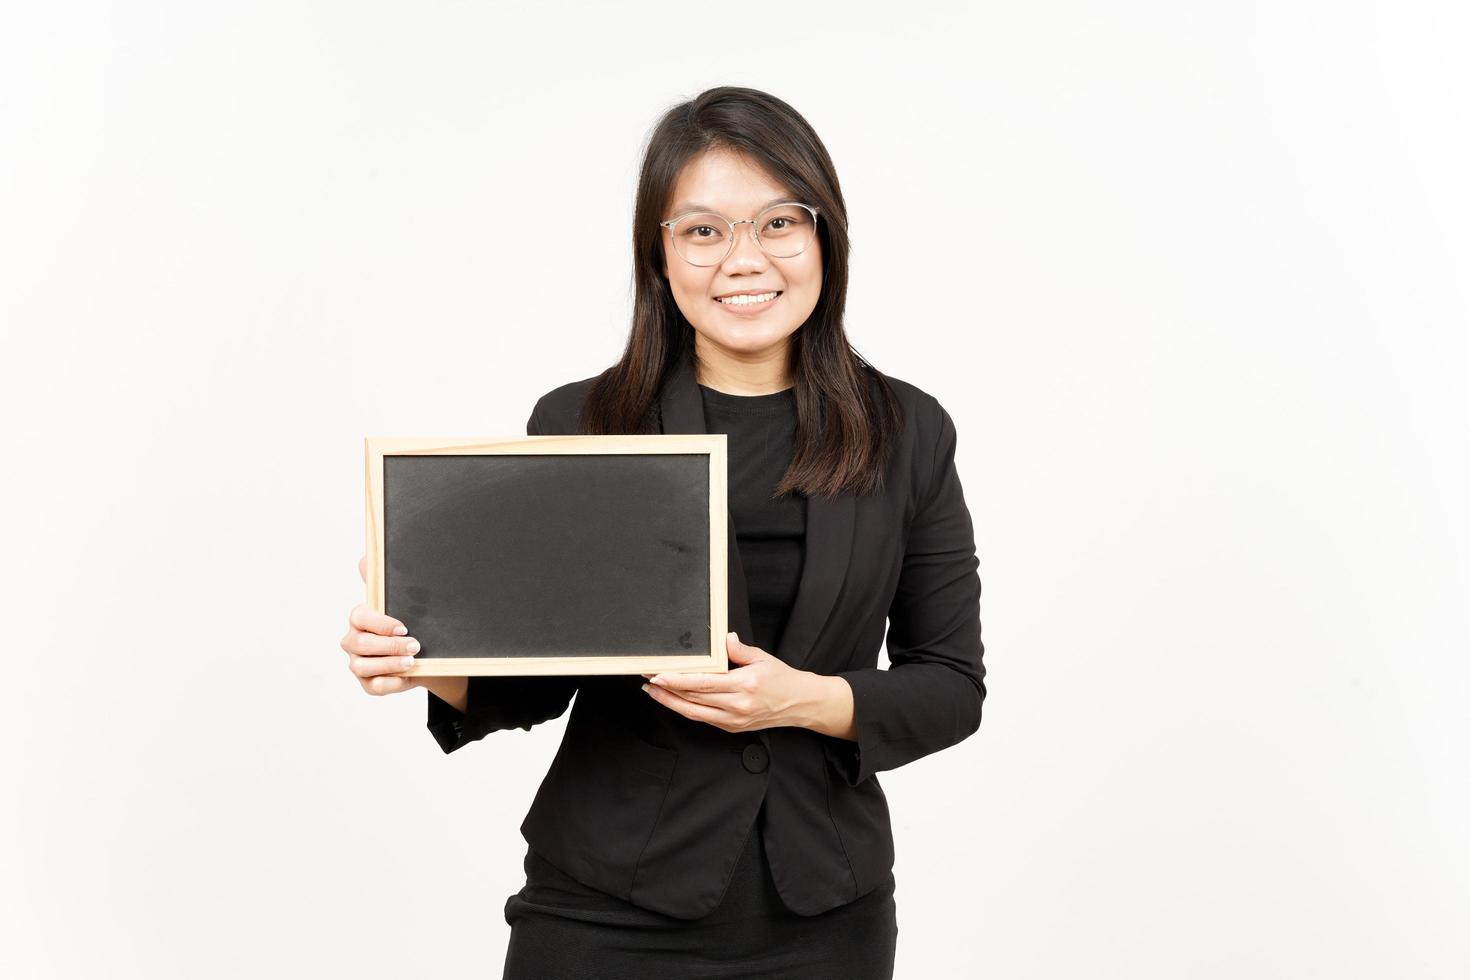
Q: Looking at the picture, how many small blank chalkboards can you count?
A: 1